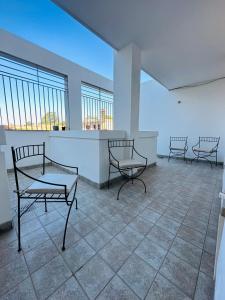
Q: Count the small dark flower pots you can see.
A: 2